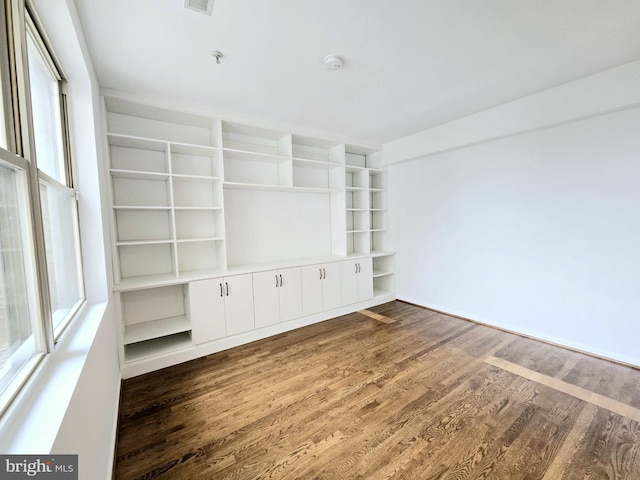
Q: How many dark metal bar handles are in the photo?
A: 8